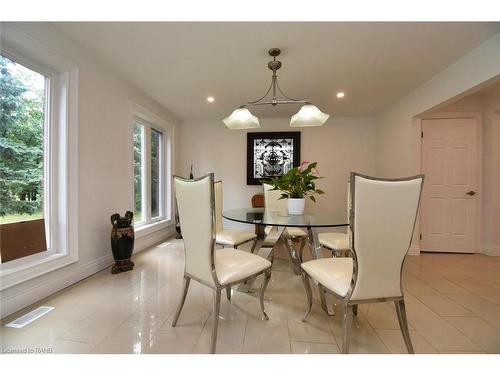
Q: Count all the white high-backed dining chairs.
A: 5